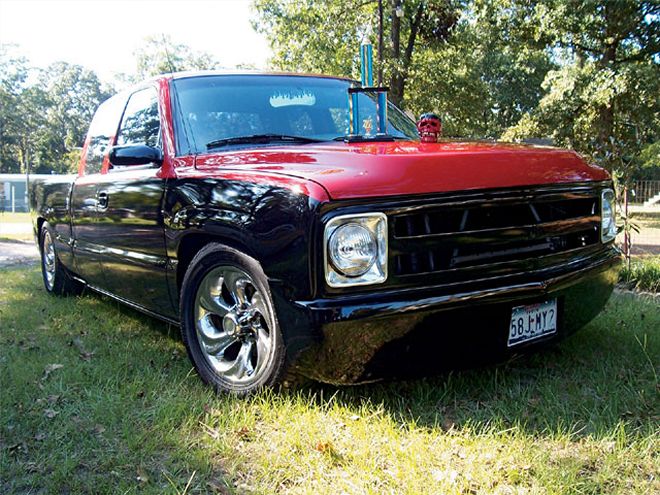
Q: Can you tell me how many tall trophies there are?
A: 1